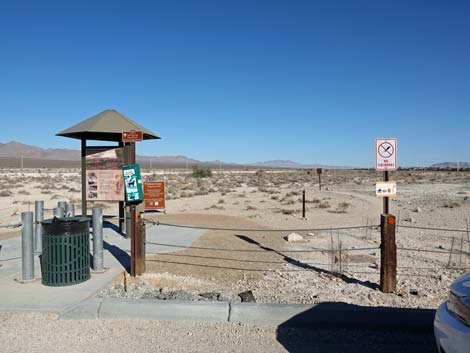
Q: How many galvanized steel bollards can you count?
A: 6